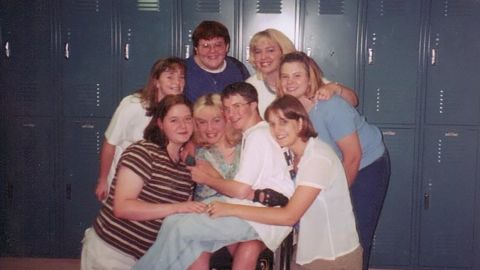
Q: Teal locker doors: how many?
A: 12